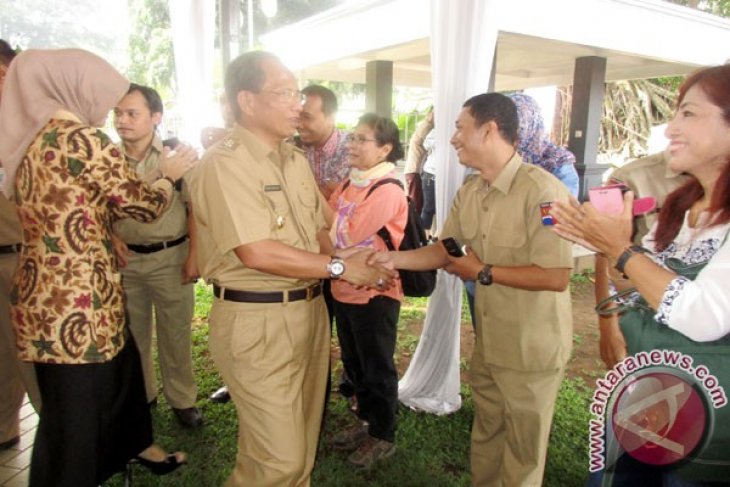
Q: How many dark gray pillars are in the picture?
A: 2